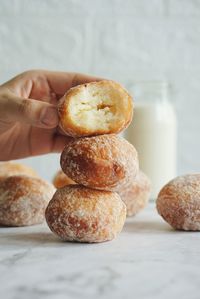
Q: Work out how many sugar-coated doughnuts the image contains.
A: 8